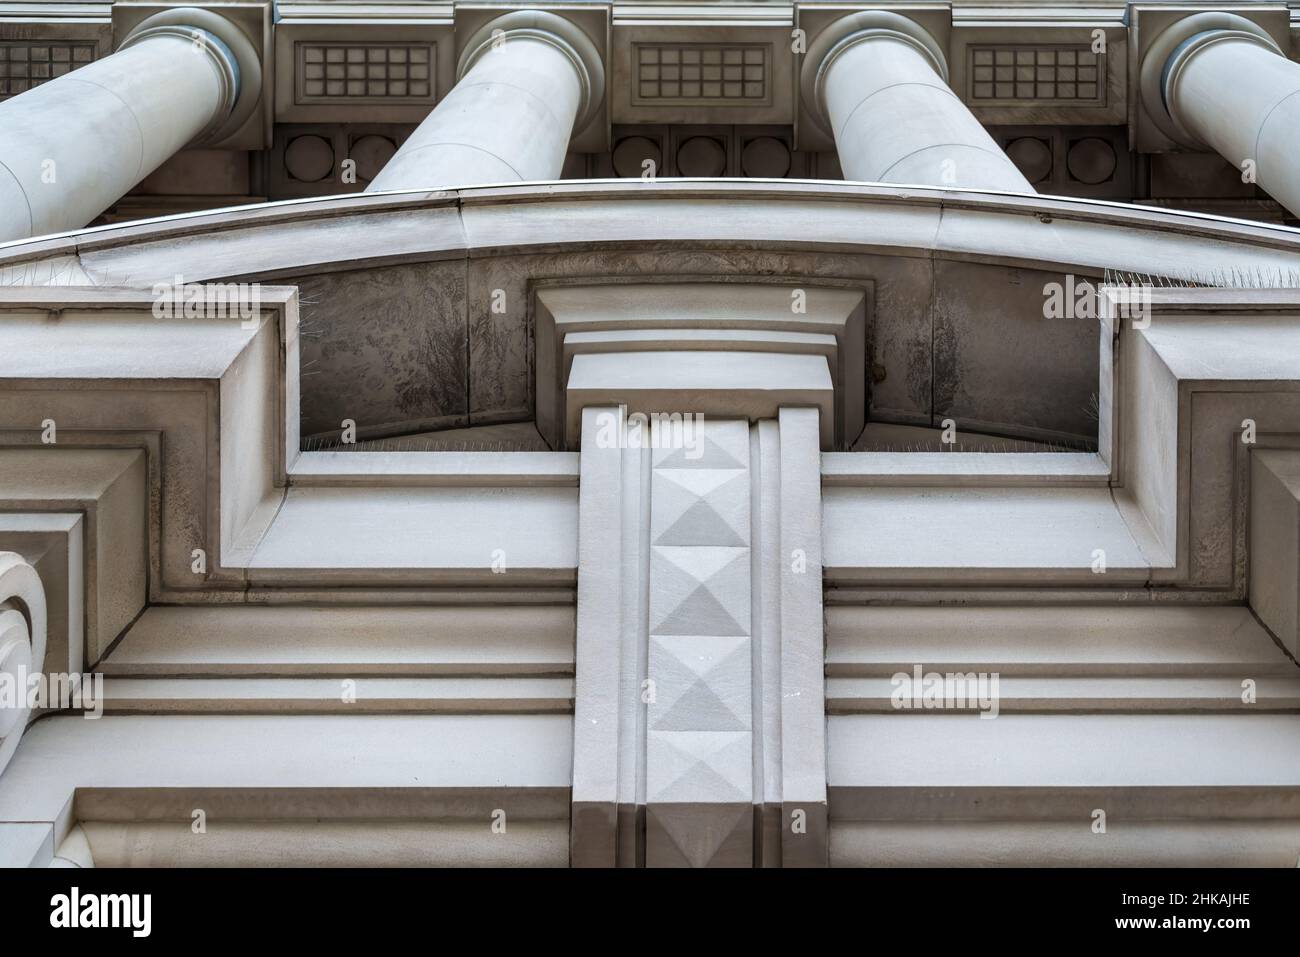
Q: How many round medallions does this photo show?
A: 7